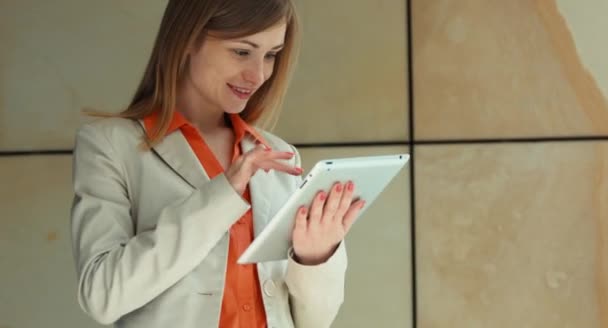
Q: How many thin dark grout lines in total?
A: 2